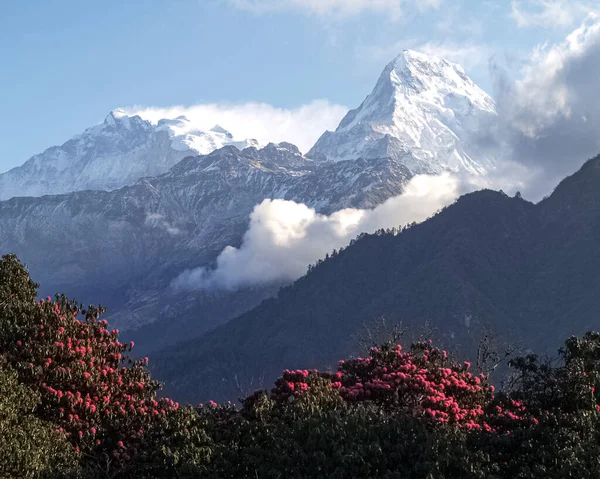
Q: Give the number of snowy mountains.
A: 2